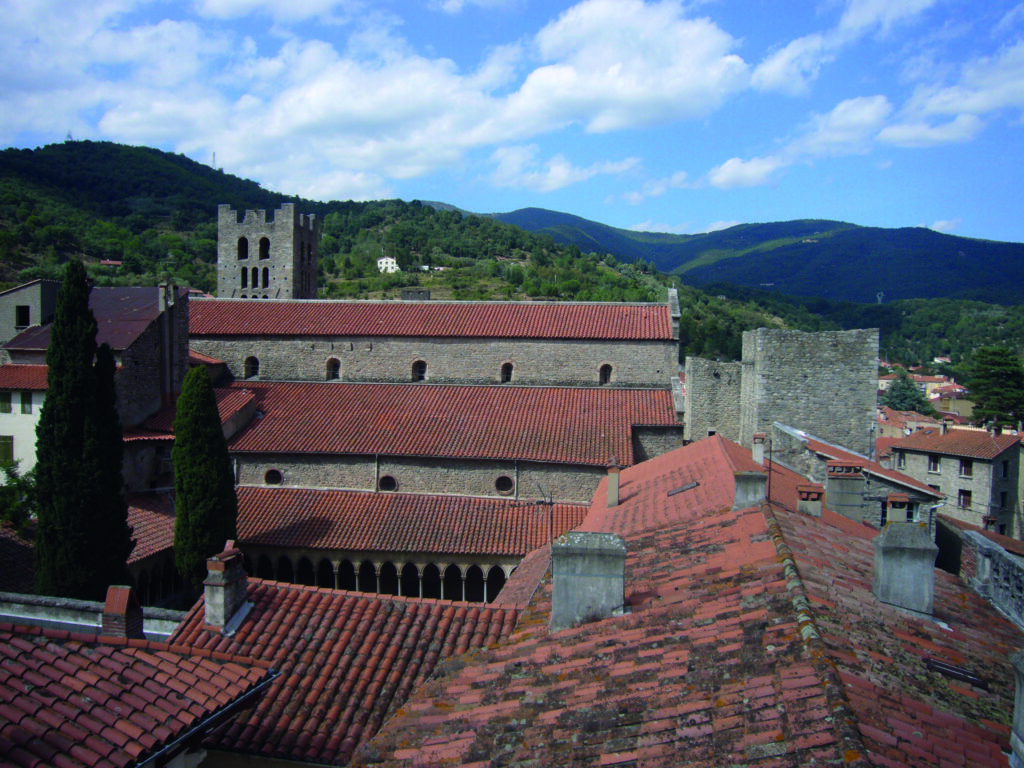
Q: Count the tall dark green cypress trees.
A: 3